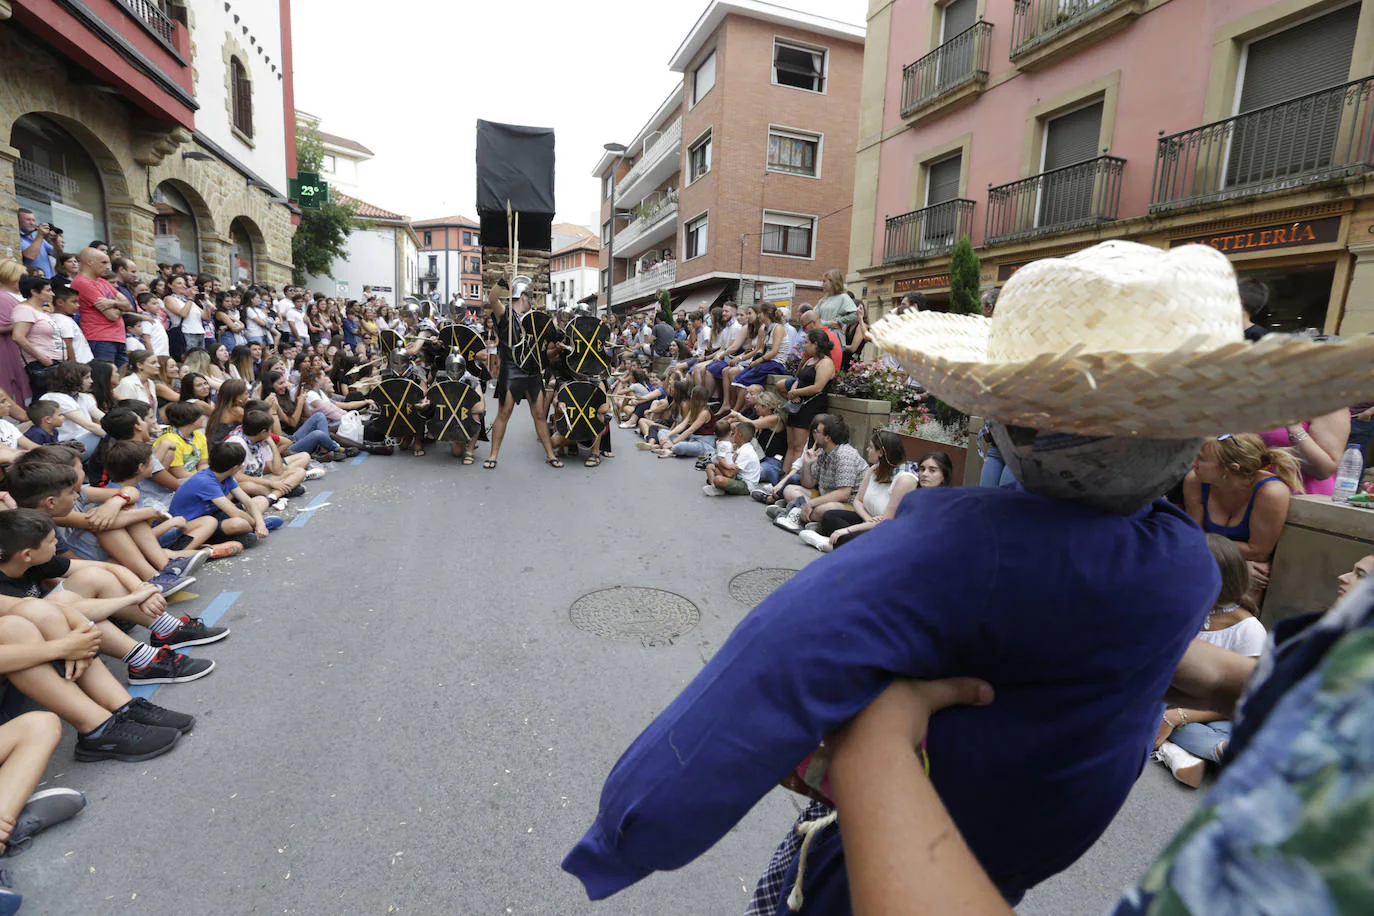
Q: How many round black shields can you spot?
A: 7